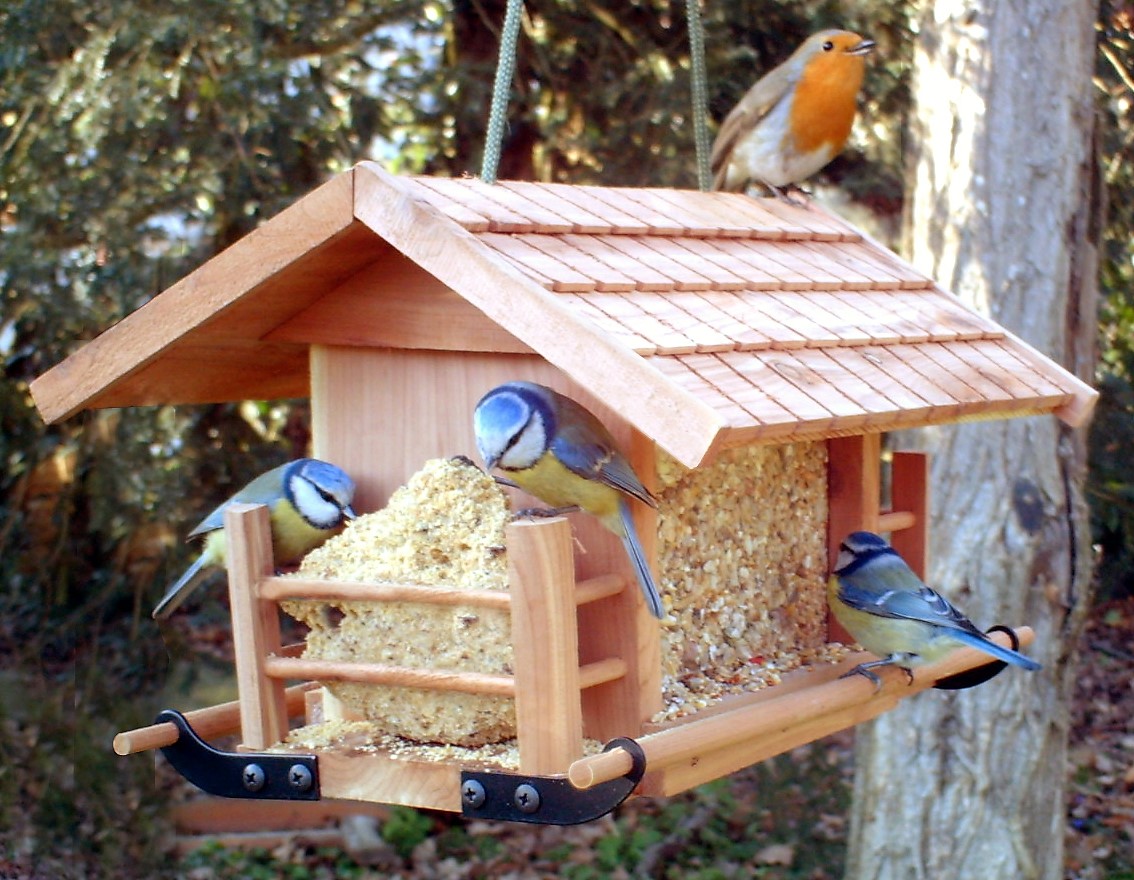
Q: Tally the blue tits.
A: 3